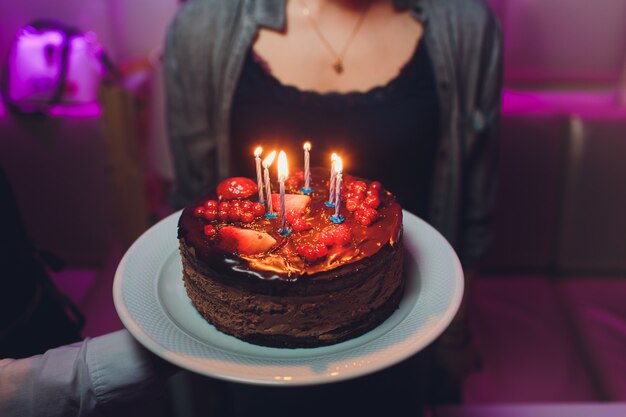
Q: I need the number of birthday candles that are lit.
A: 6